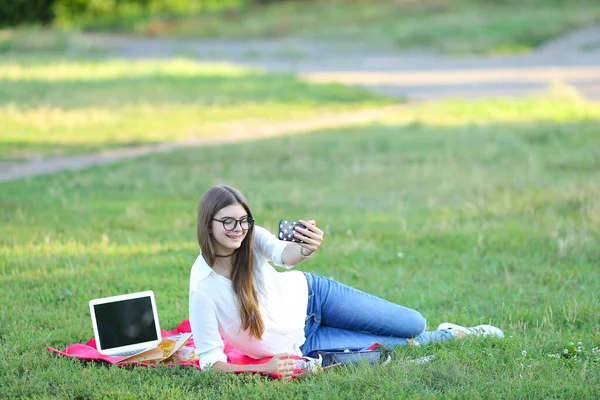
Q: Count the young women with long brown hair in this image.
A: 1